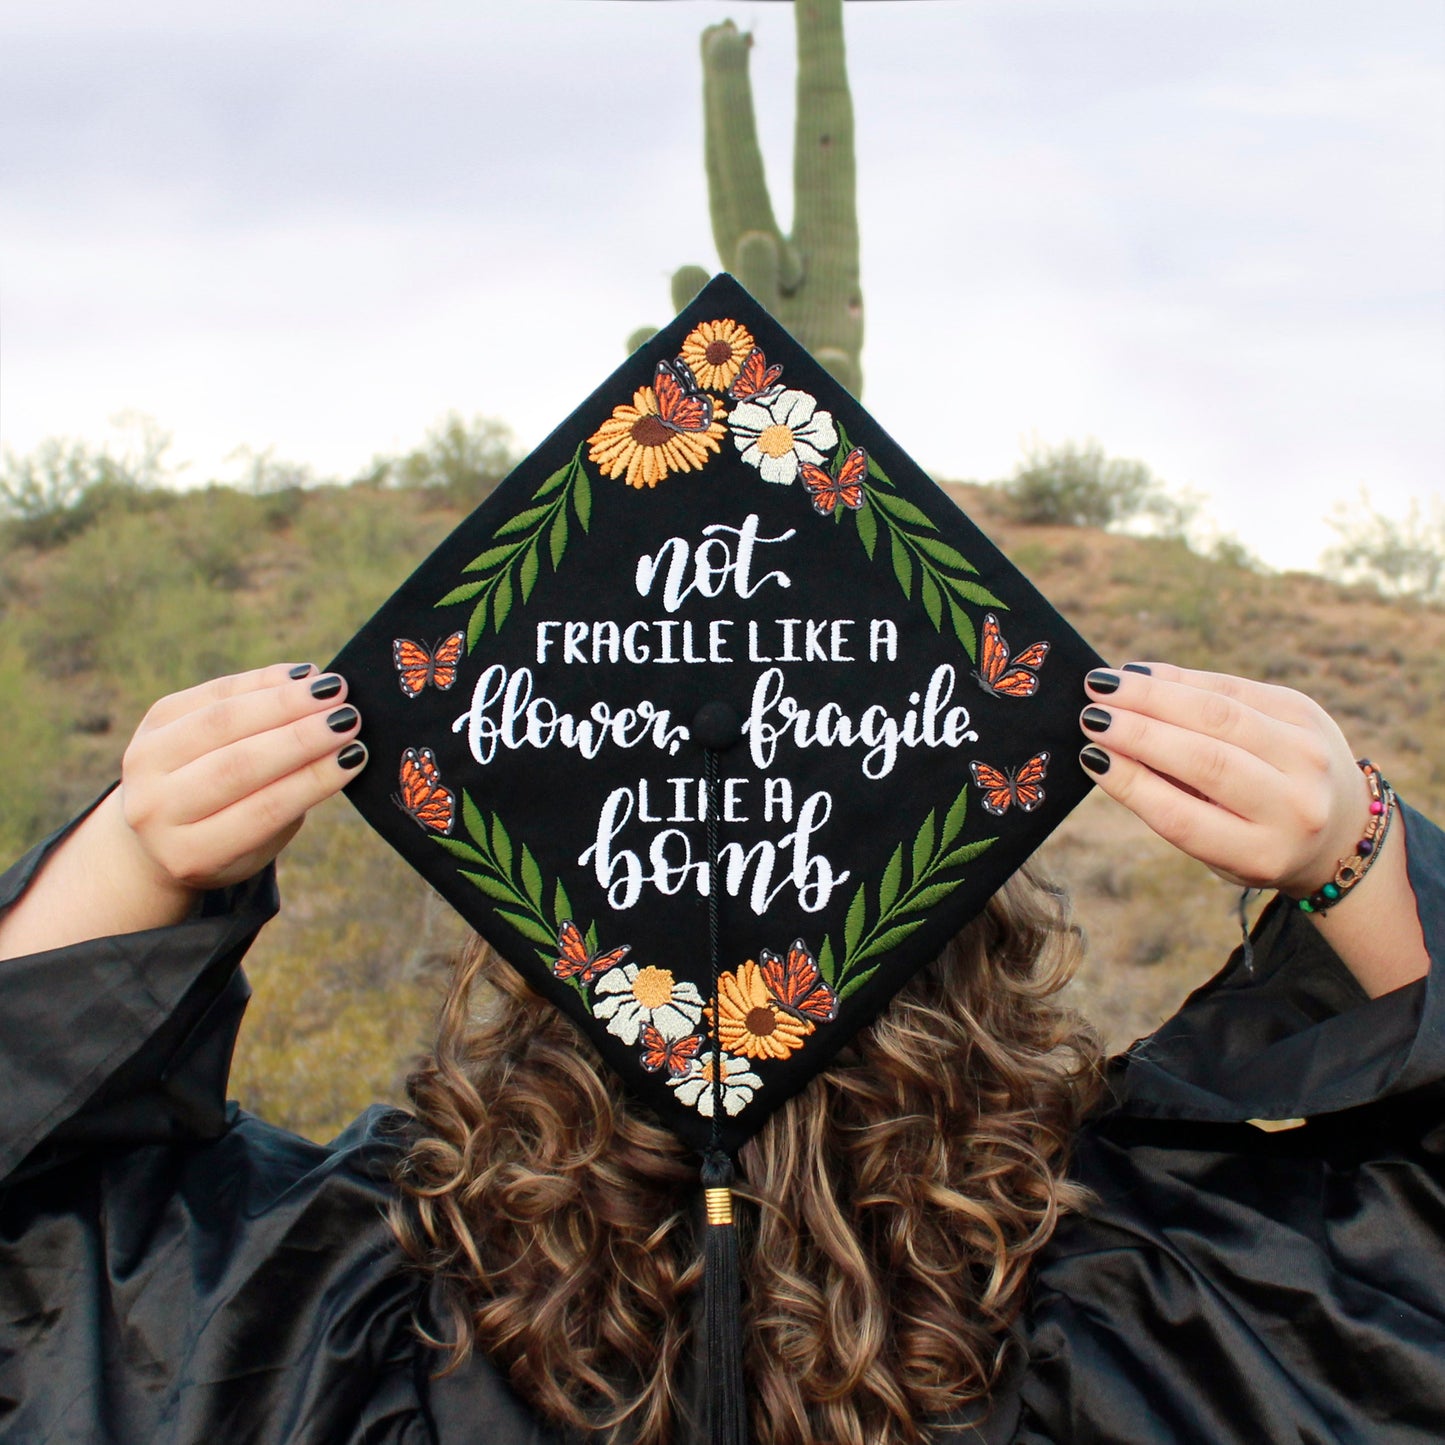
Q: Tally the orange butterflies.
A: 10